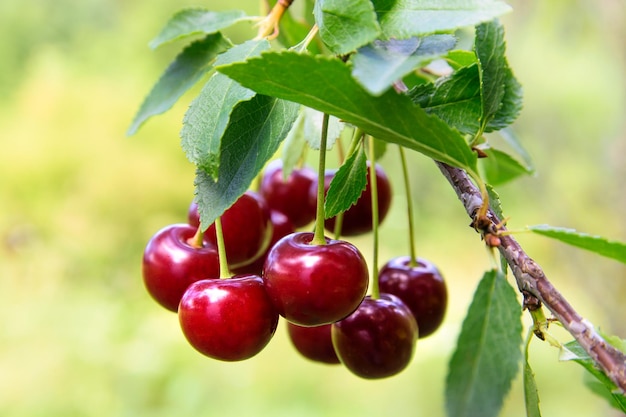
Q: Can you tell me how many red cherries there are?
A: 10